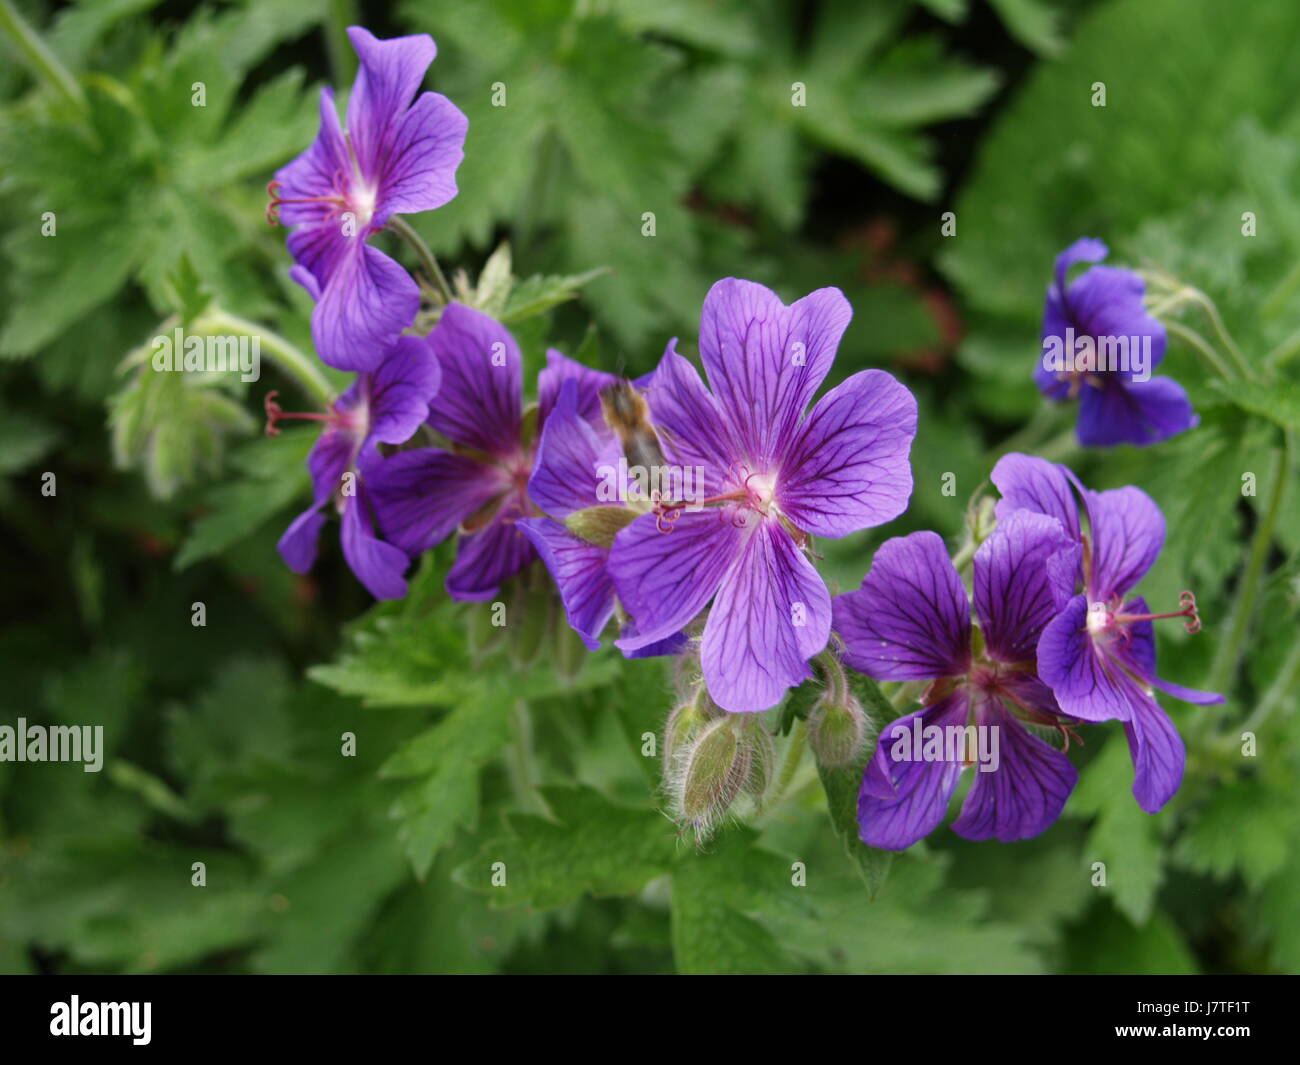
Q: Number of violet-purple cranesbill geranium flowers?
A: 8